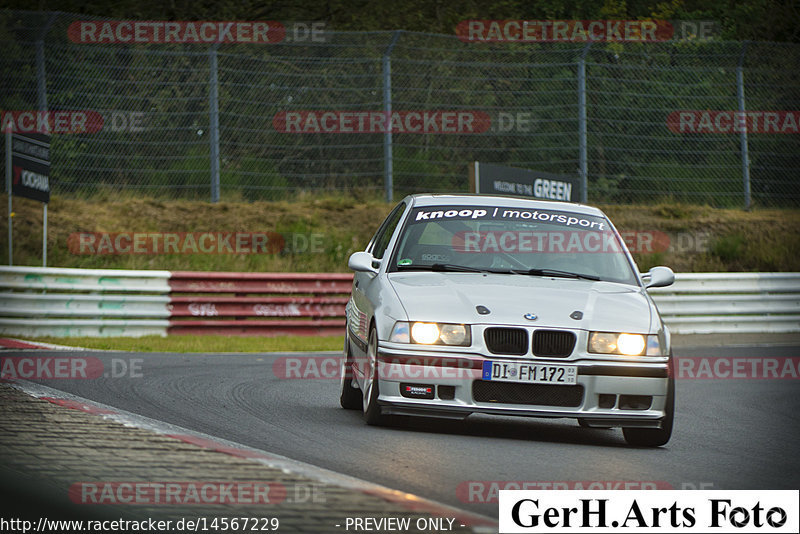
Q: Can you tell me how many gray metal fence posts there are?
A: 5